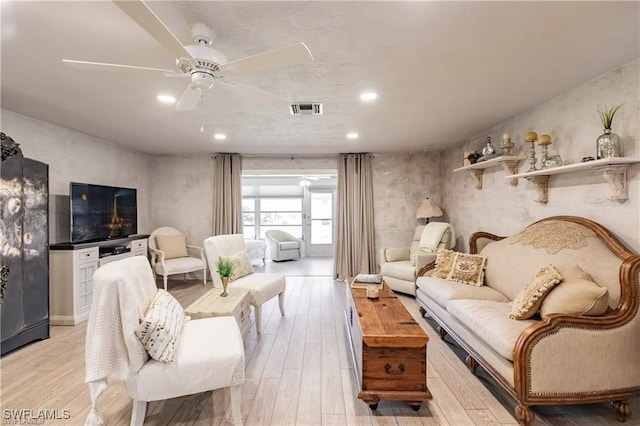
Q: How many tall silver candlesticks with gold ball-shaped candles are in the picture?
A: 2